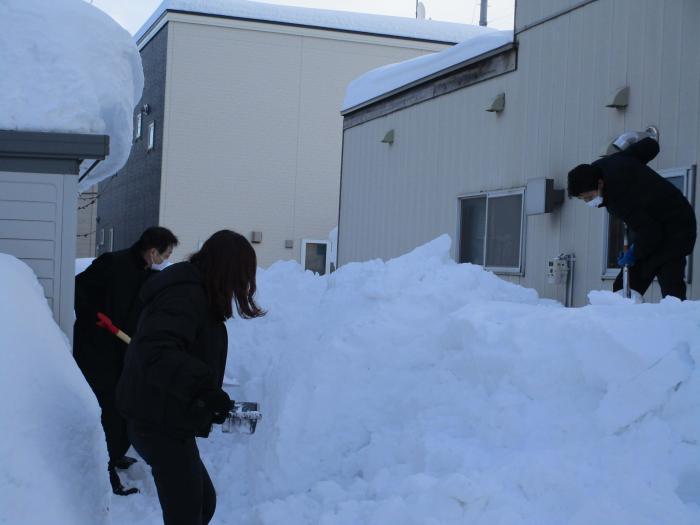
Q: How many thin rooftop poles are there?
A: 2